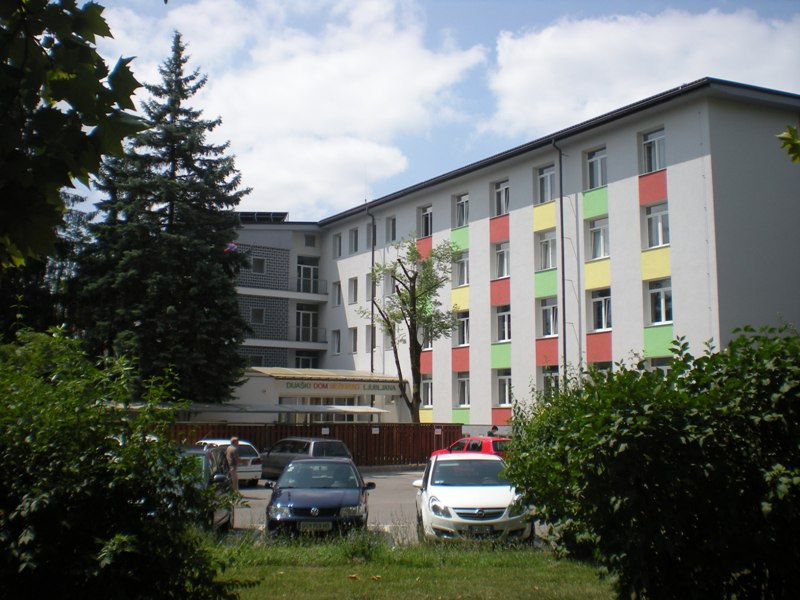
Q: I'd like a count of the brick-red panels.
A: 9